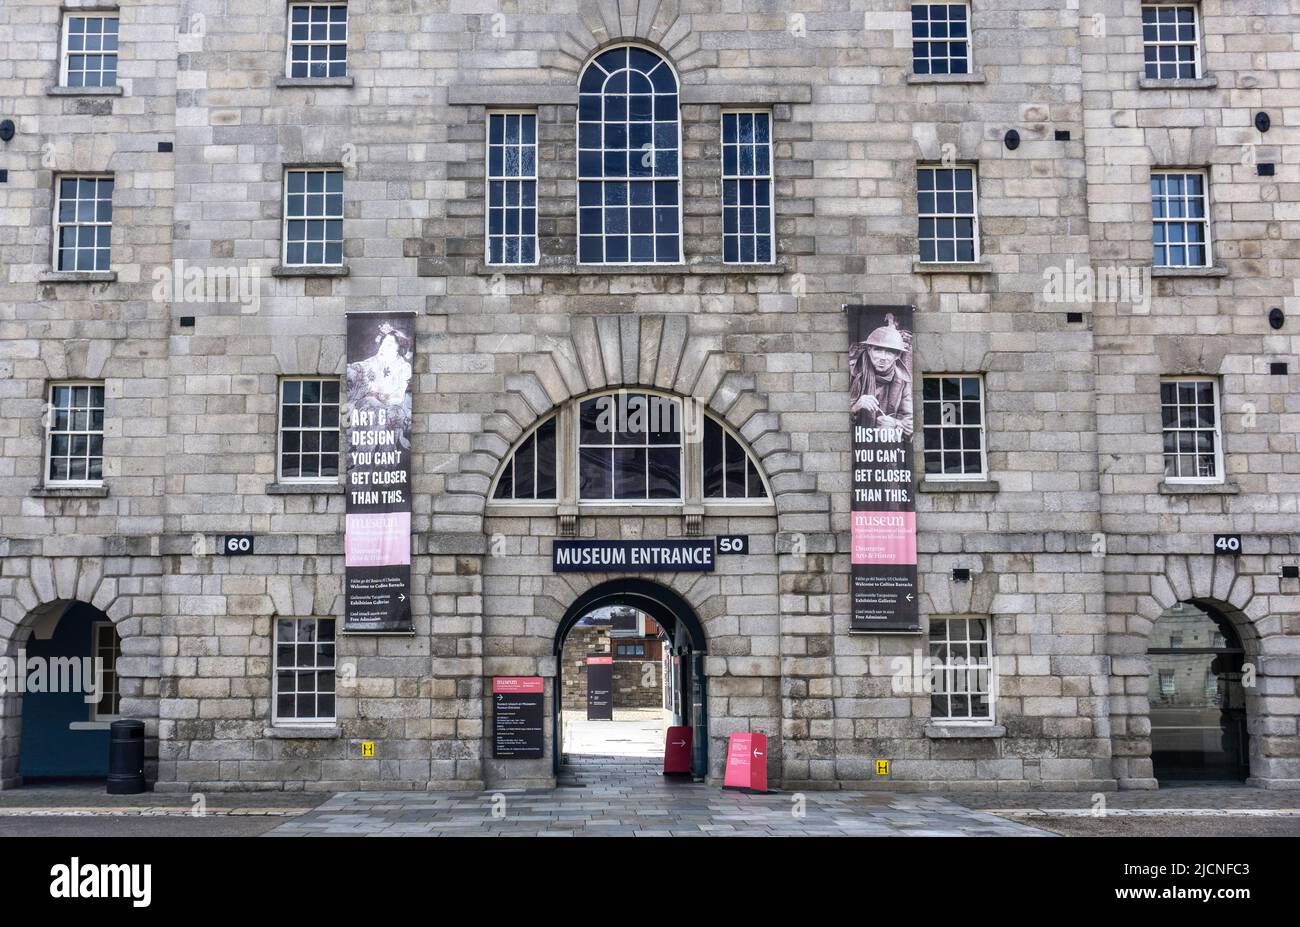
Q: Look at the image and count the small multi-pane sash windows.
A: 14